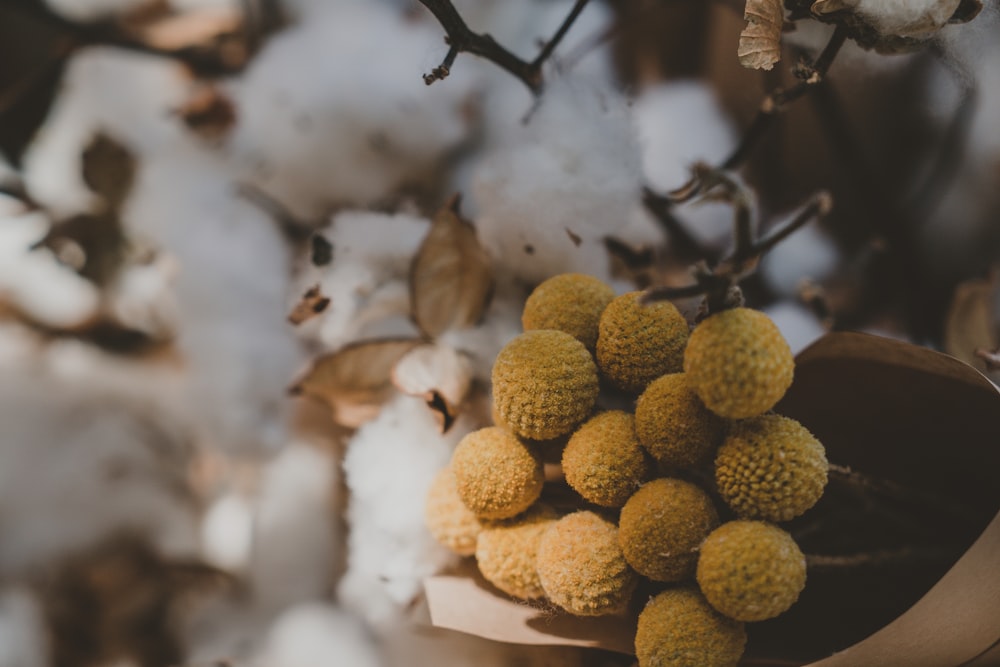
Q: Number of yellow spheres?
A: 14